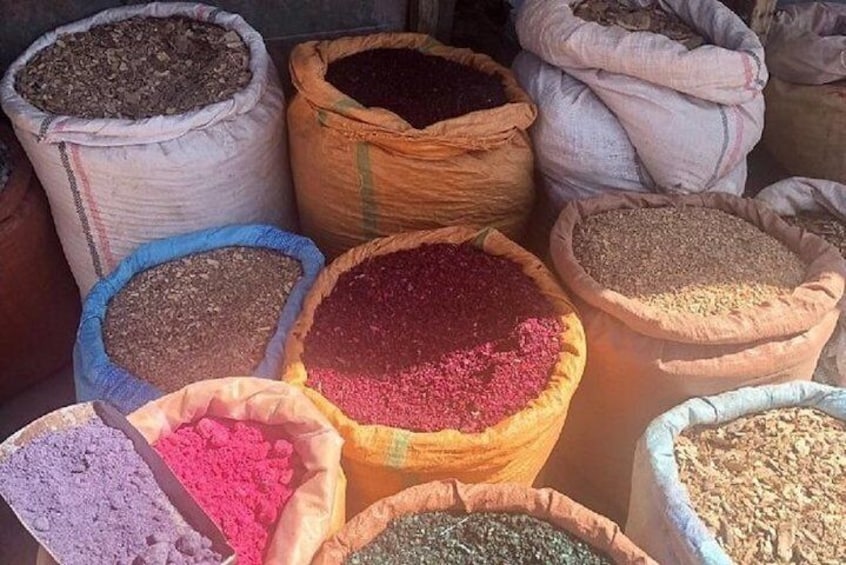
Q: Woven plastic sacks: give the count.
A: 12